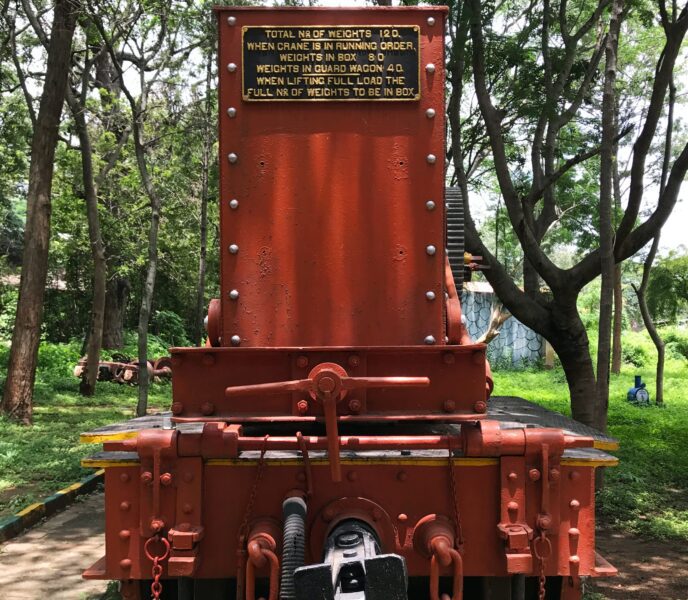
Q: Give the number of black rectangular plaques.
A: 1